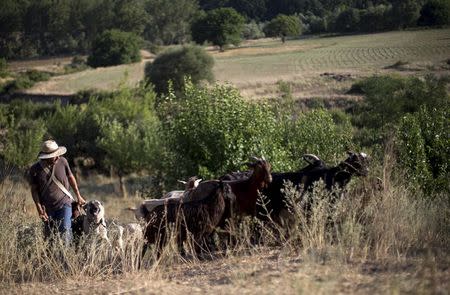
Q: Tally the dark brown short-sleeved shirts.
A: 1